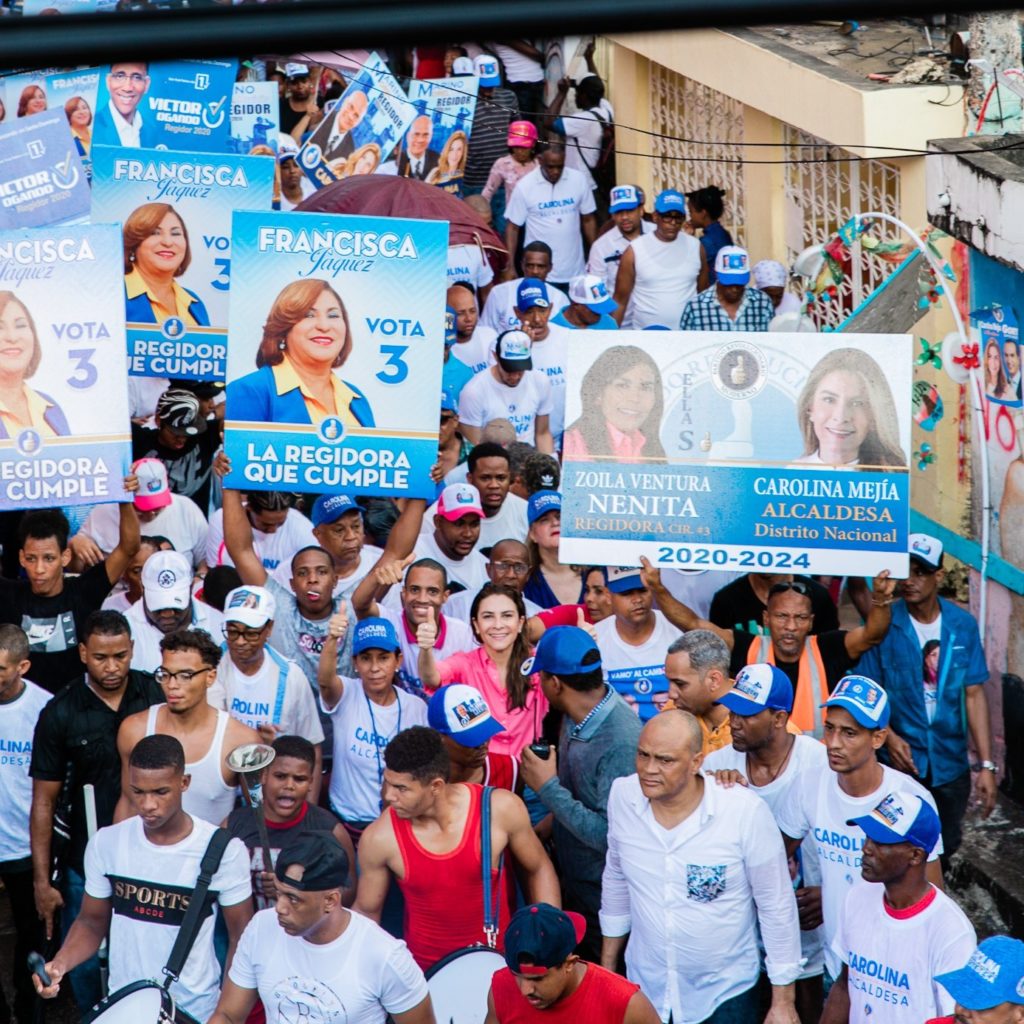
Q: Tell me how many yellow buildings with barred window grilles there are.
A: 1